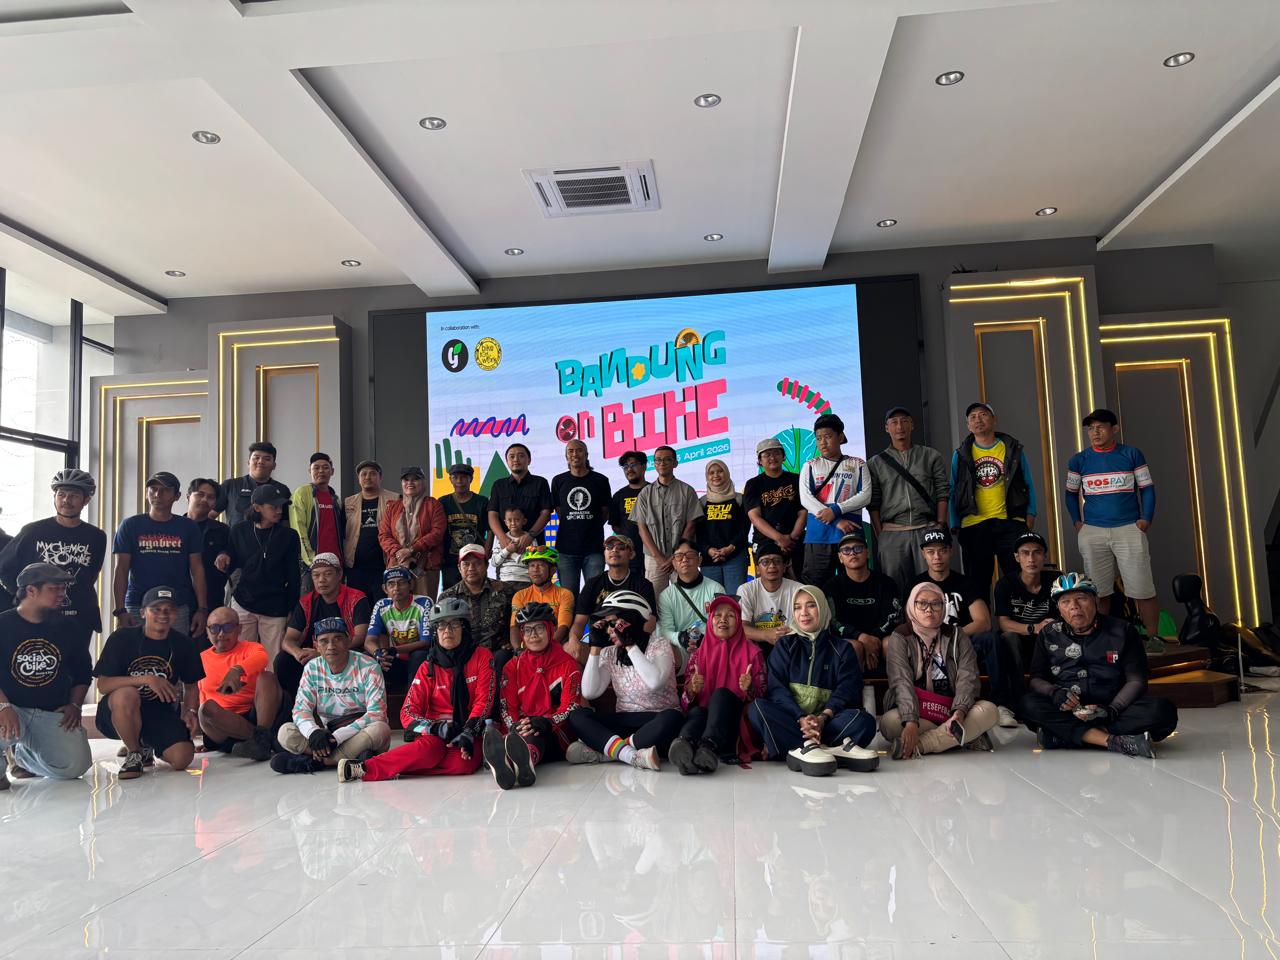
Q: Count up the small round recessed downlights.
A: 11